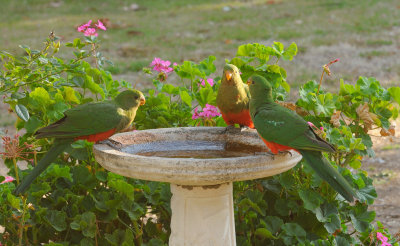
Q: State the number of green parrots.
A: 3